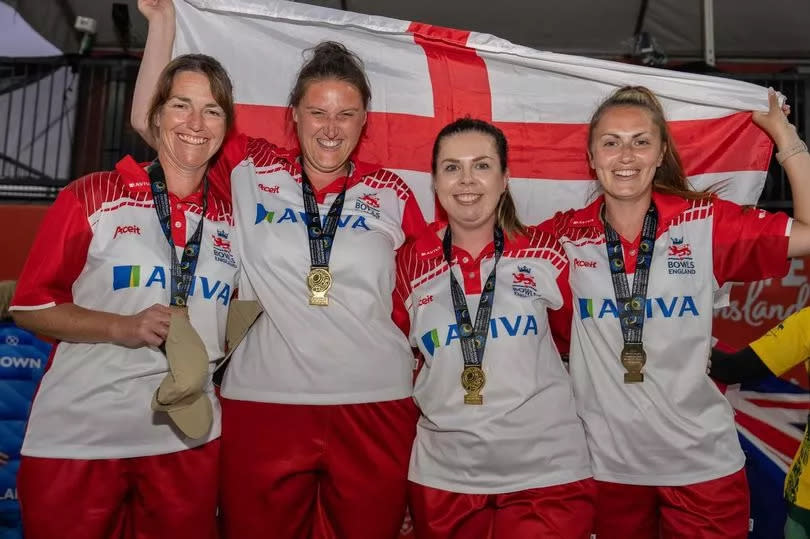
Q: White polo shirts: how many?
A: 4